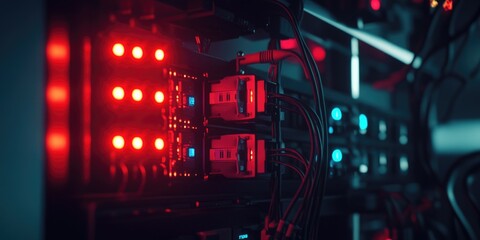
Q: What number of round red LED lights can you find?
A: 9